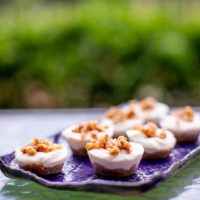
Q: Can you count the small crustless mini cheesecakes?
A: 7